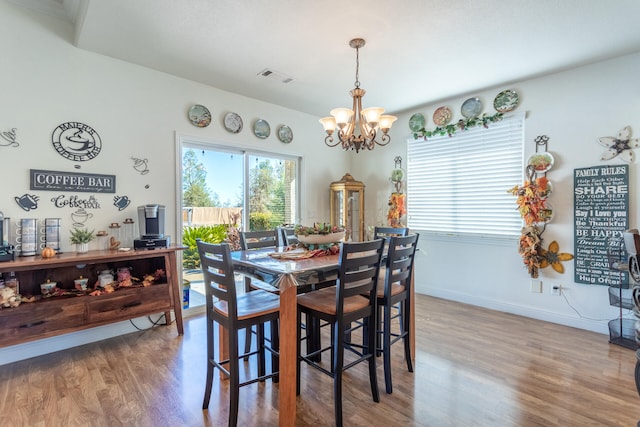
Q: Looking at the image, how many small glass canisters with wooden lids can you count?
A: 3